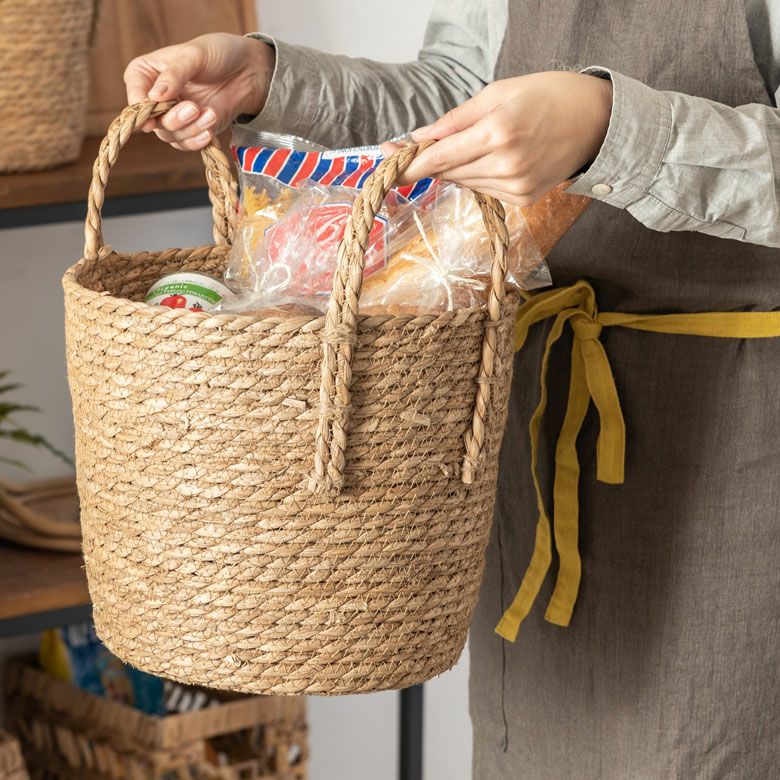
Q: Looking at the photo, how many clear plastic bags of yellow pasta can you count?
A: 1